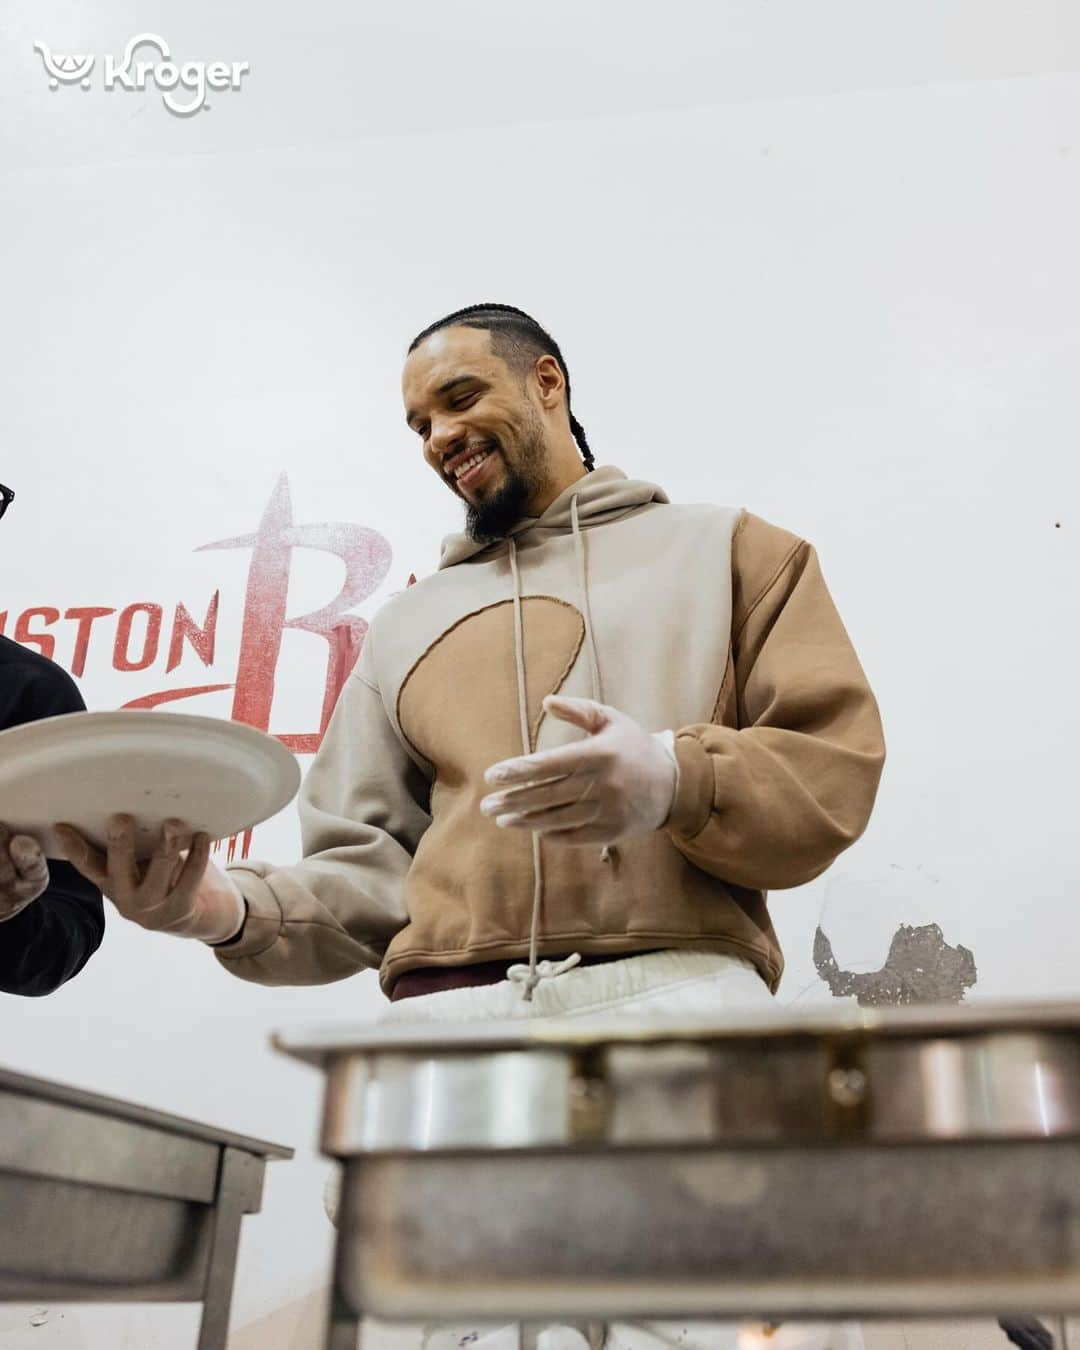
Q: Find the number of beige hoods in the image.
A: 1